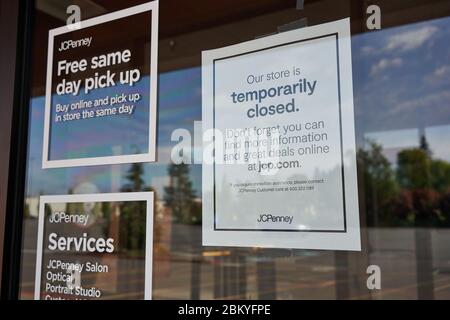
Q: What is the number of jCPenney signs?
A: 3